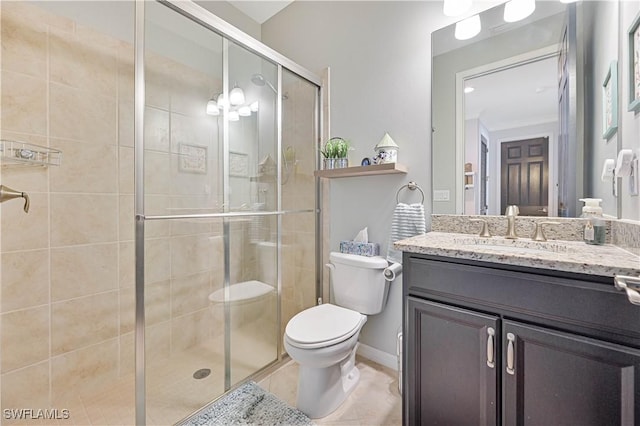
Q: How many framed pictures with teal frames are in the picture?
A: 2